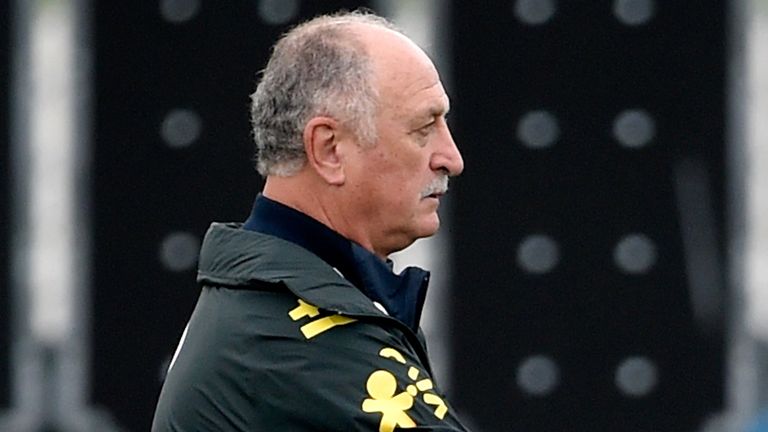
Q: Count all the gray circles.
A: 12